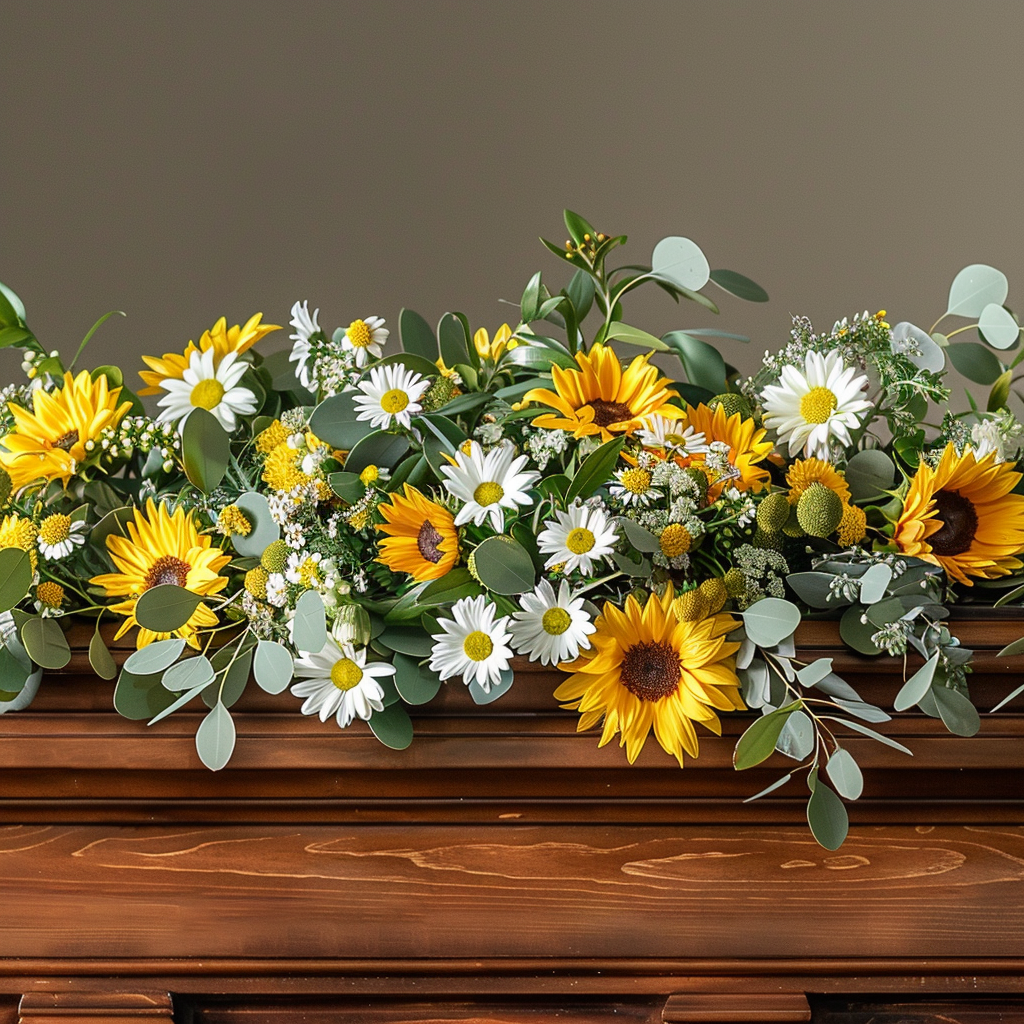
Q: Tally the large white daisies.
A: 8